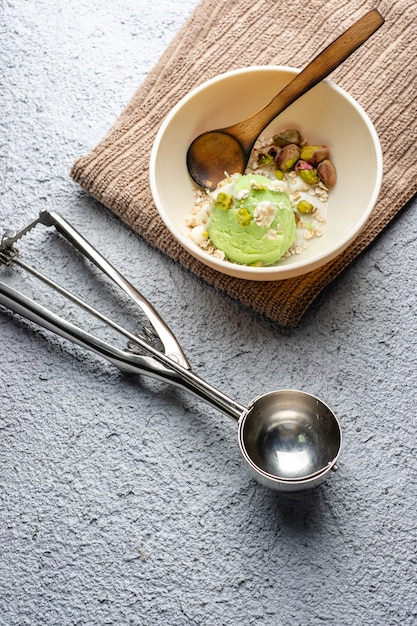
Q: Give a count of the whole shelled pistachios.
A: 5